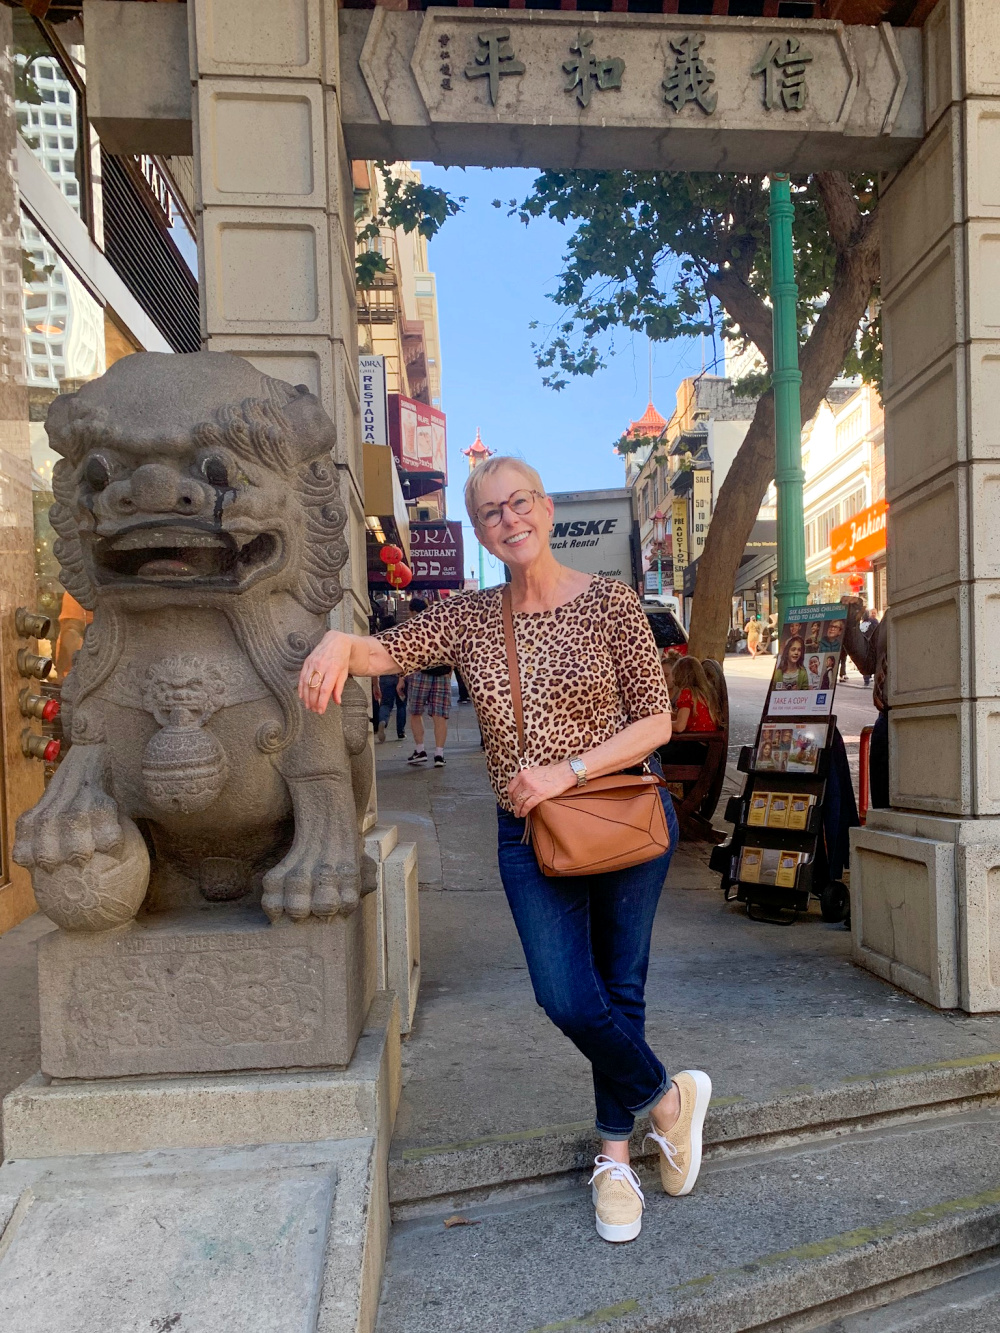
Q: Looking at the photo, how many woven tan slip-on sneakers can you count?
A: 2